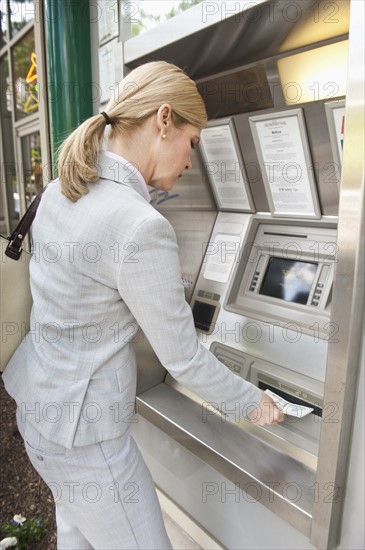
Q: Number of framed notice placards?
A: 3